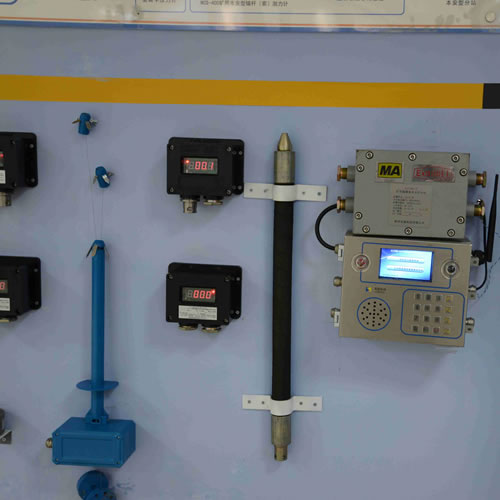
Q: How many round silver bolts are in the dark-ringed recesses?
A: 10